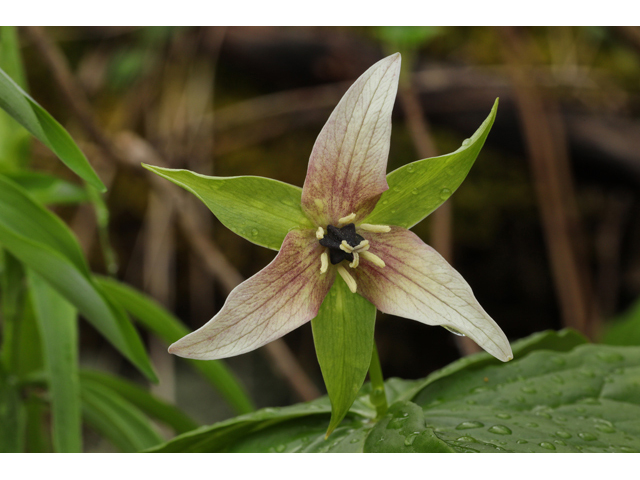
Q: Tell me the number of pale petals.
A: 3